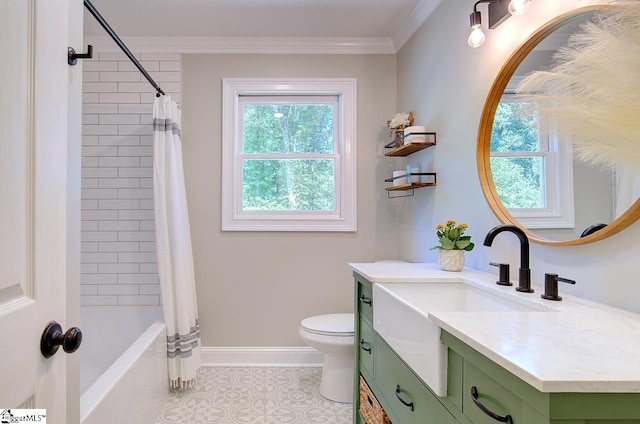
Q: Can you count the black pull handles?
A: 4